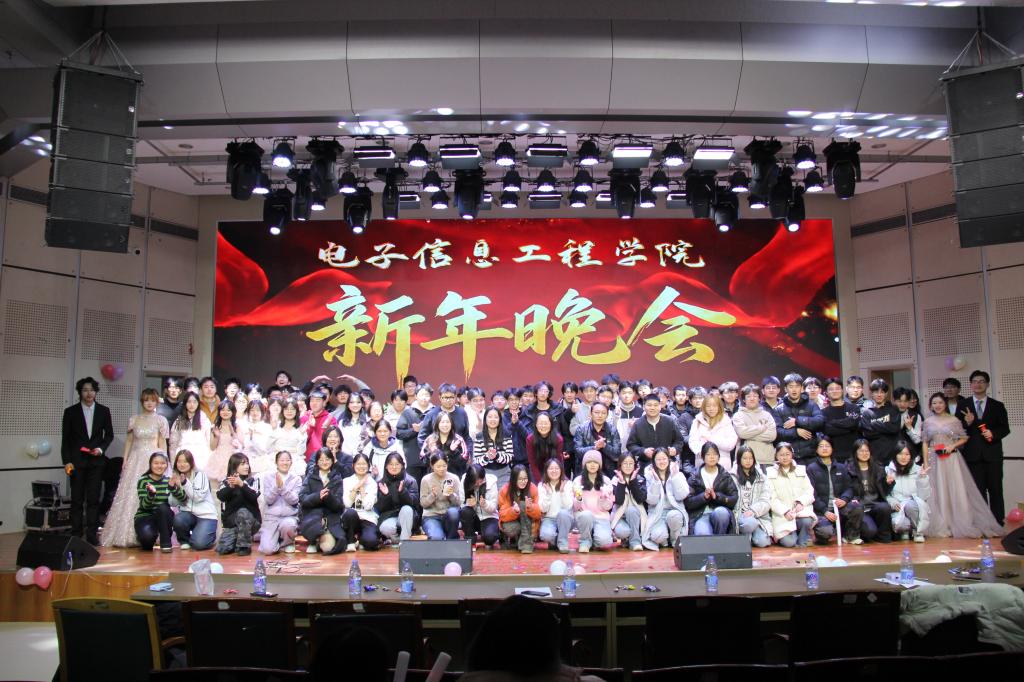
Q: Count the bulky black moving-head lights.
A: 14